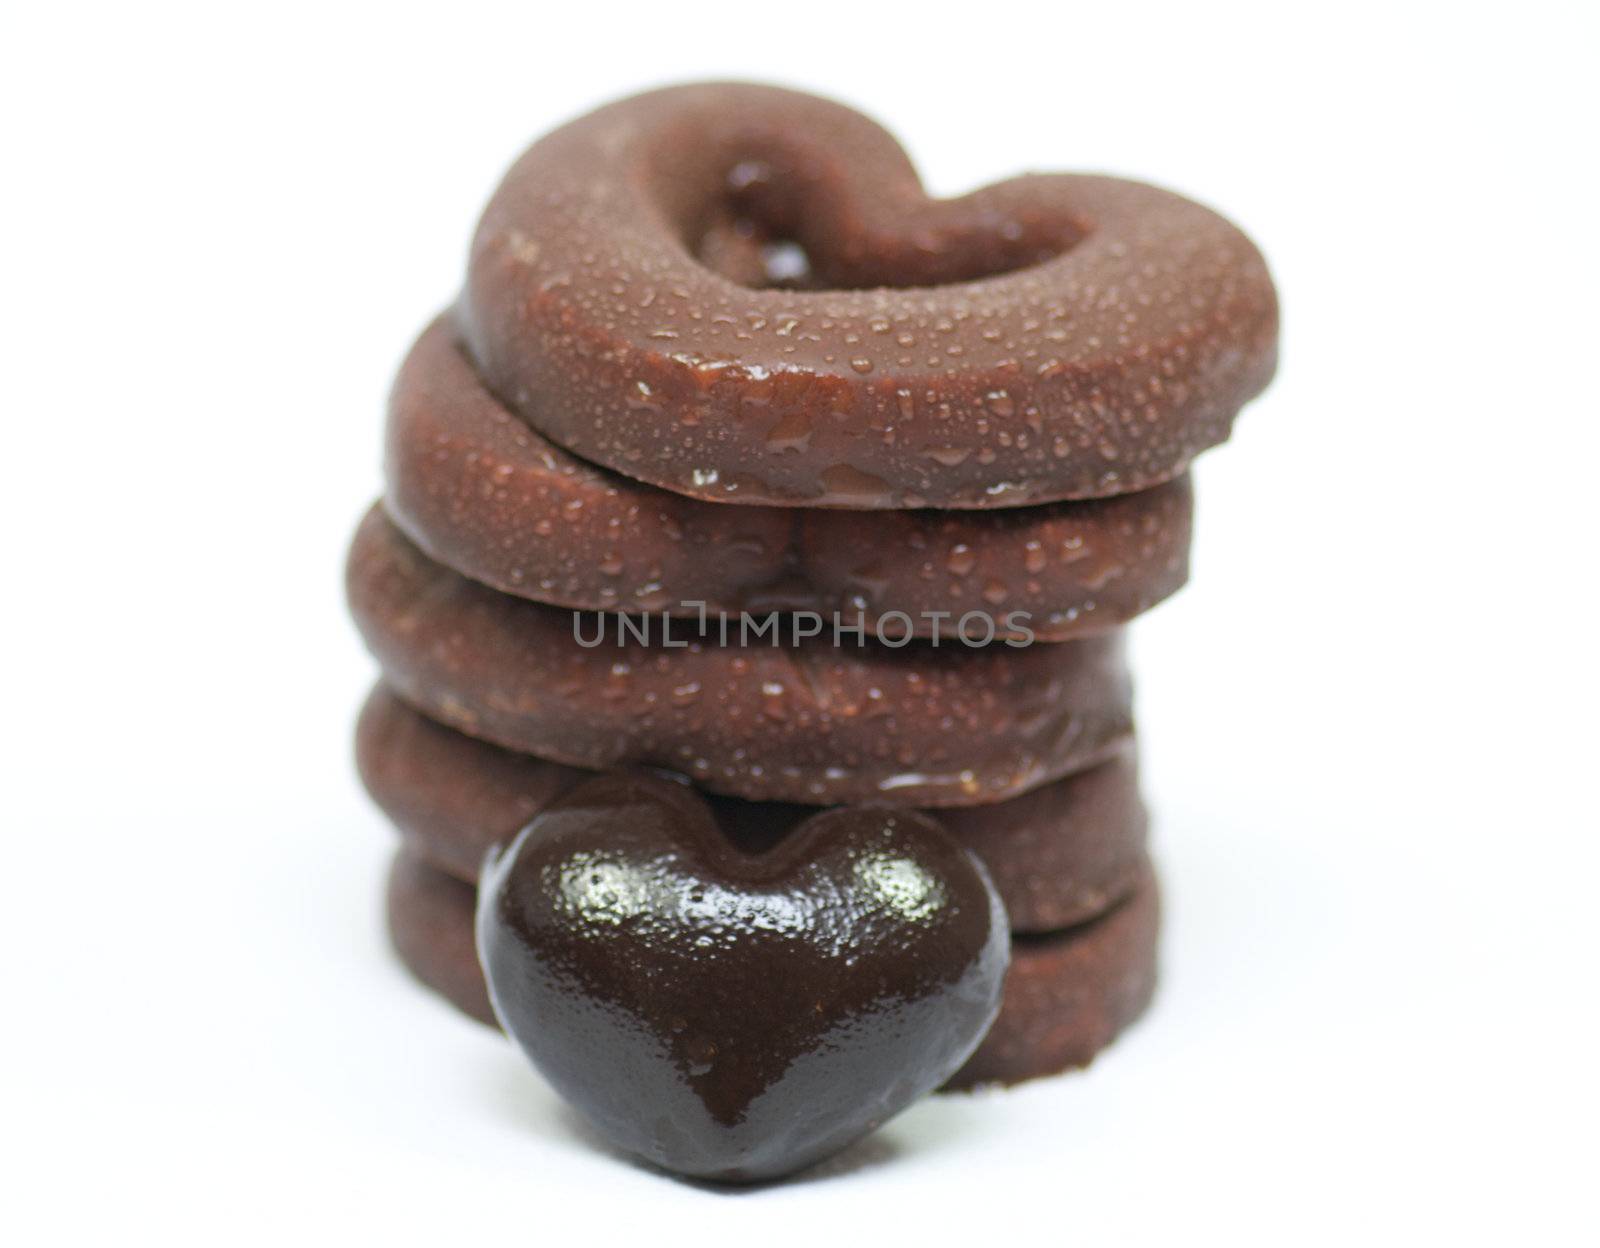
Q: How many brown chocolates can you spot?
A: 5